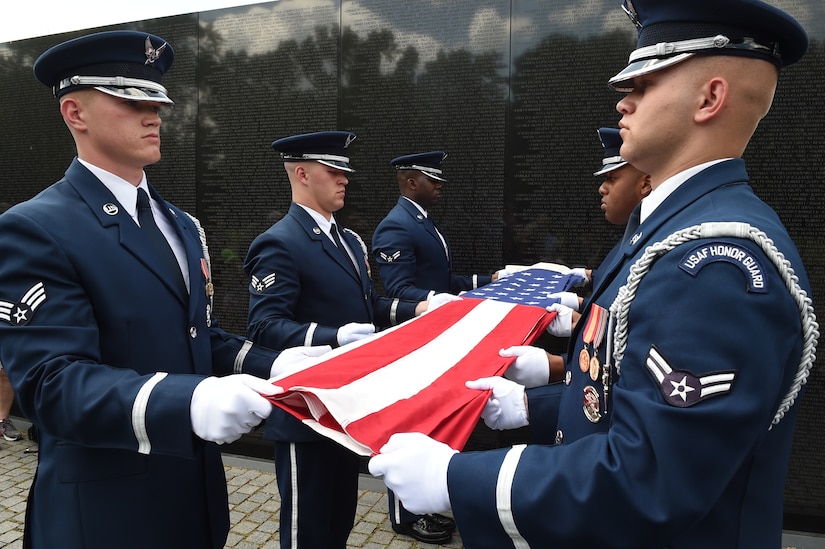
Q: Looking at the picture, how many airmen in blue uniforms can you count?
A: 5